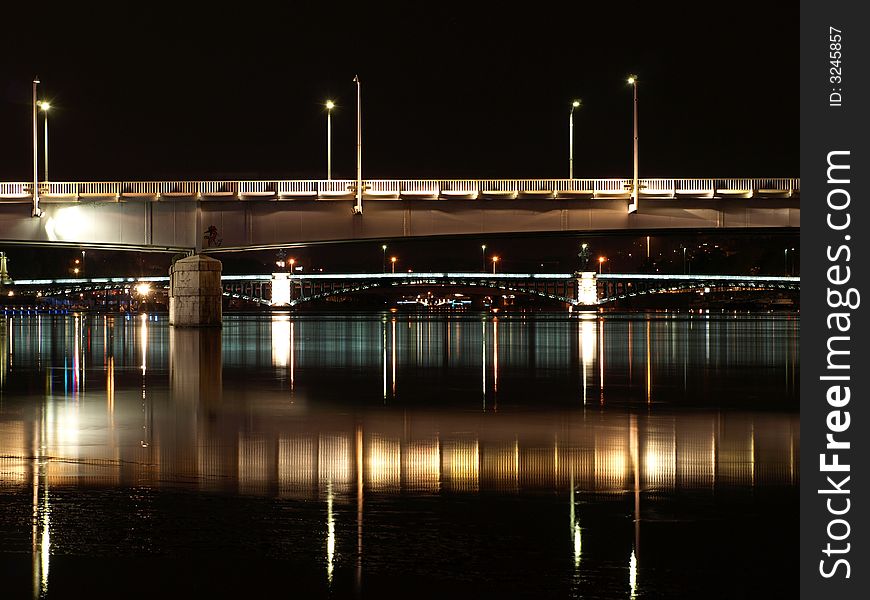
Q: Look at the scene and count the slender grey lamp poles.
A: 6